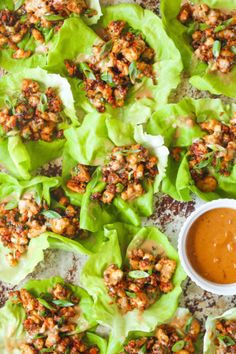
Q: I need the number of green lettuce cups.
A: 11